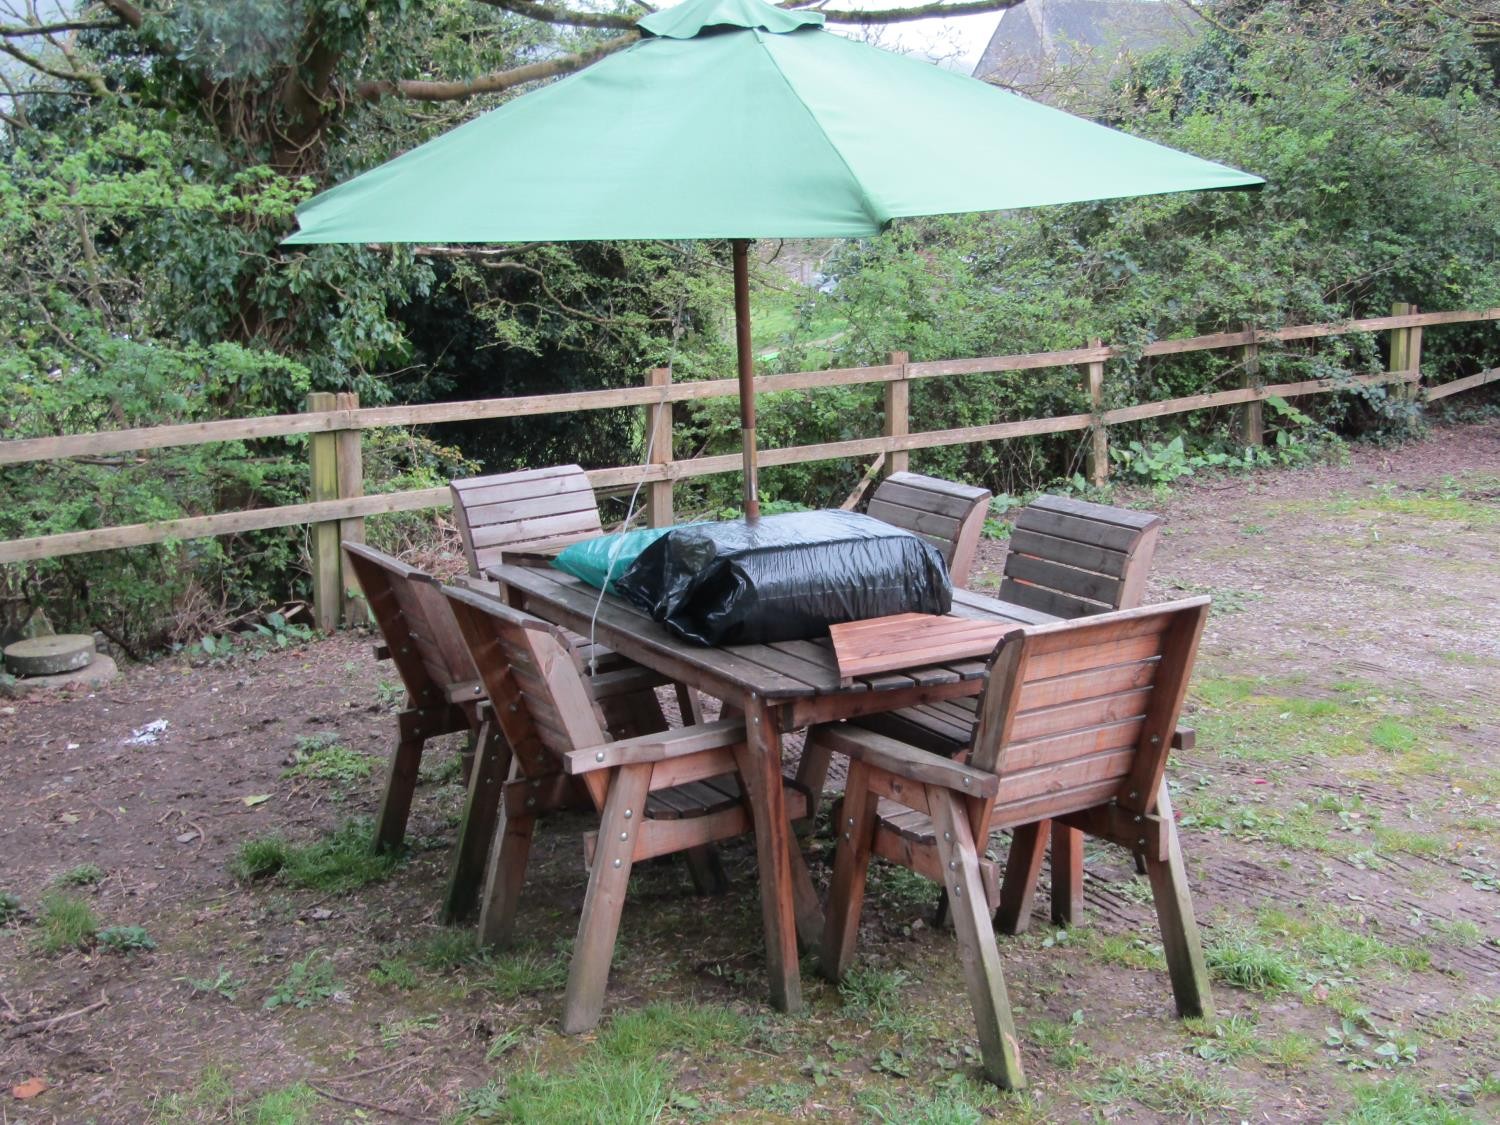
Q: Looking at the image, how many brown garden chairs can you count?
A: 6